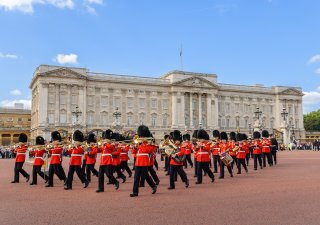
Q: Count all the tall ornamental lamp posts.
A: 4